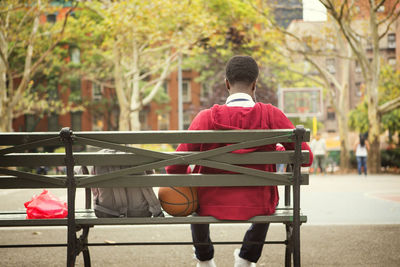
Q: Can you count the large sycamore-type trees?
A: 4